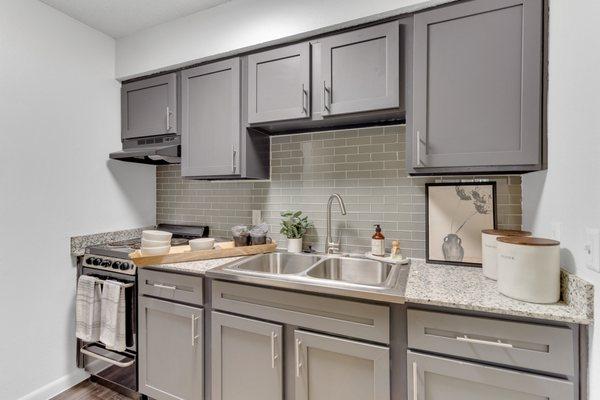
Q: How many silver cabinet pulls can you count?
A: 11